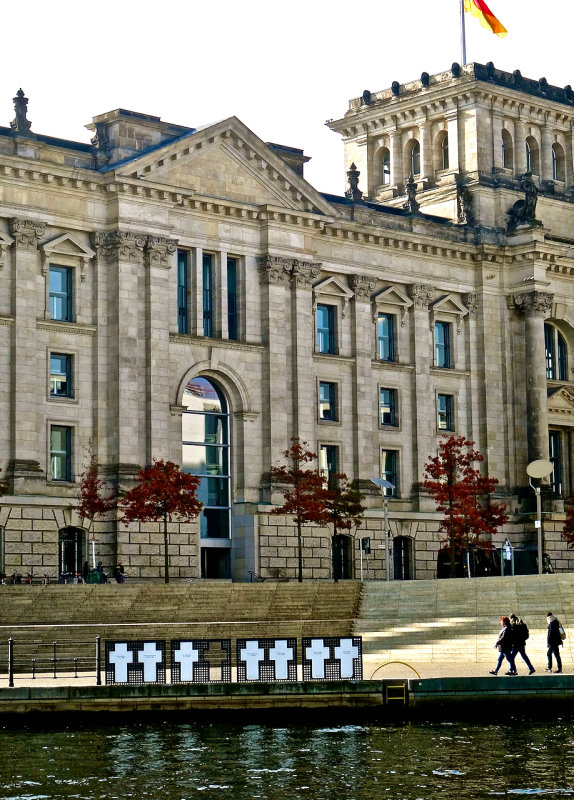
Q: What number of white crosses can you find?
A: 7